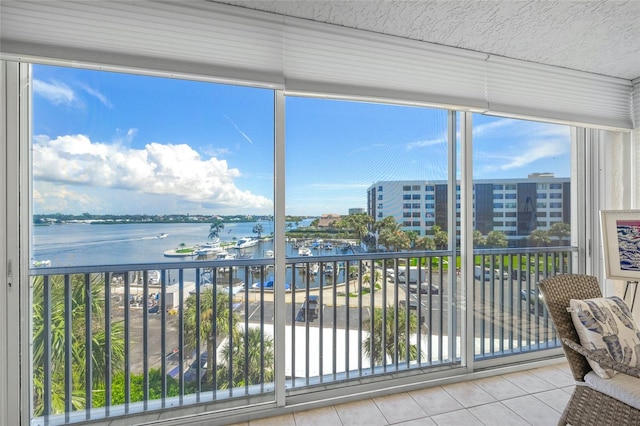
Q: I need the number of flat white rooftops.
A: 1